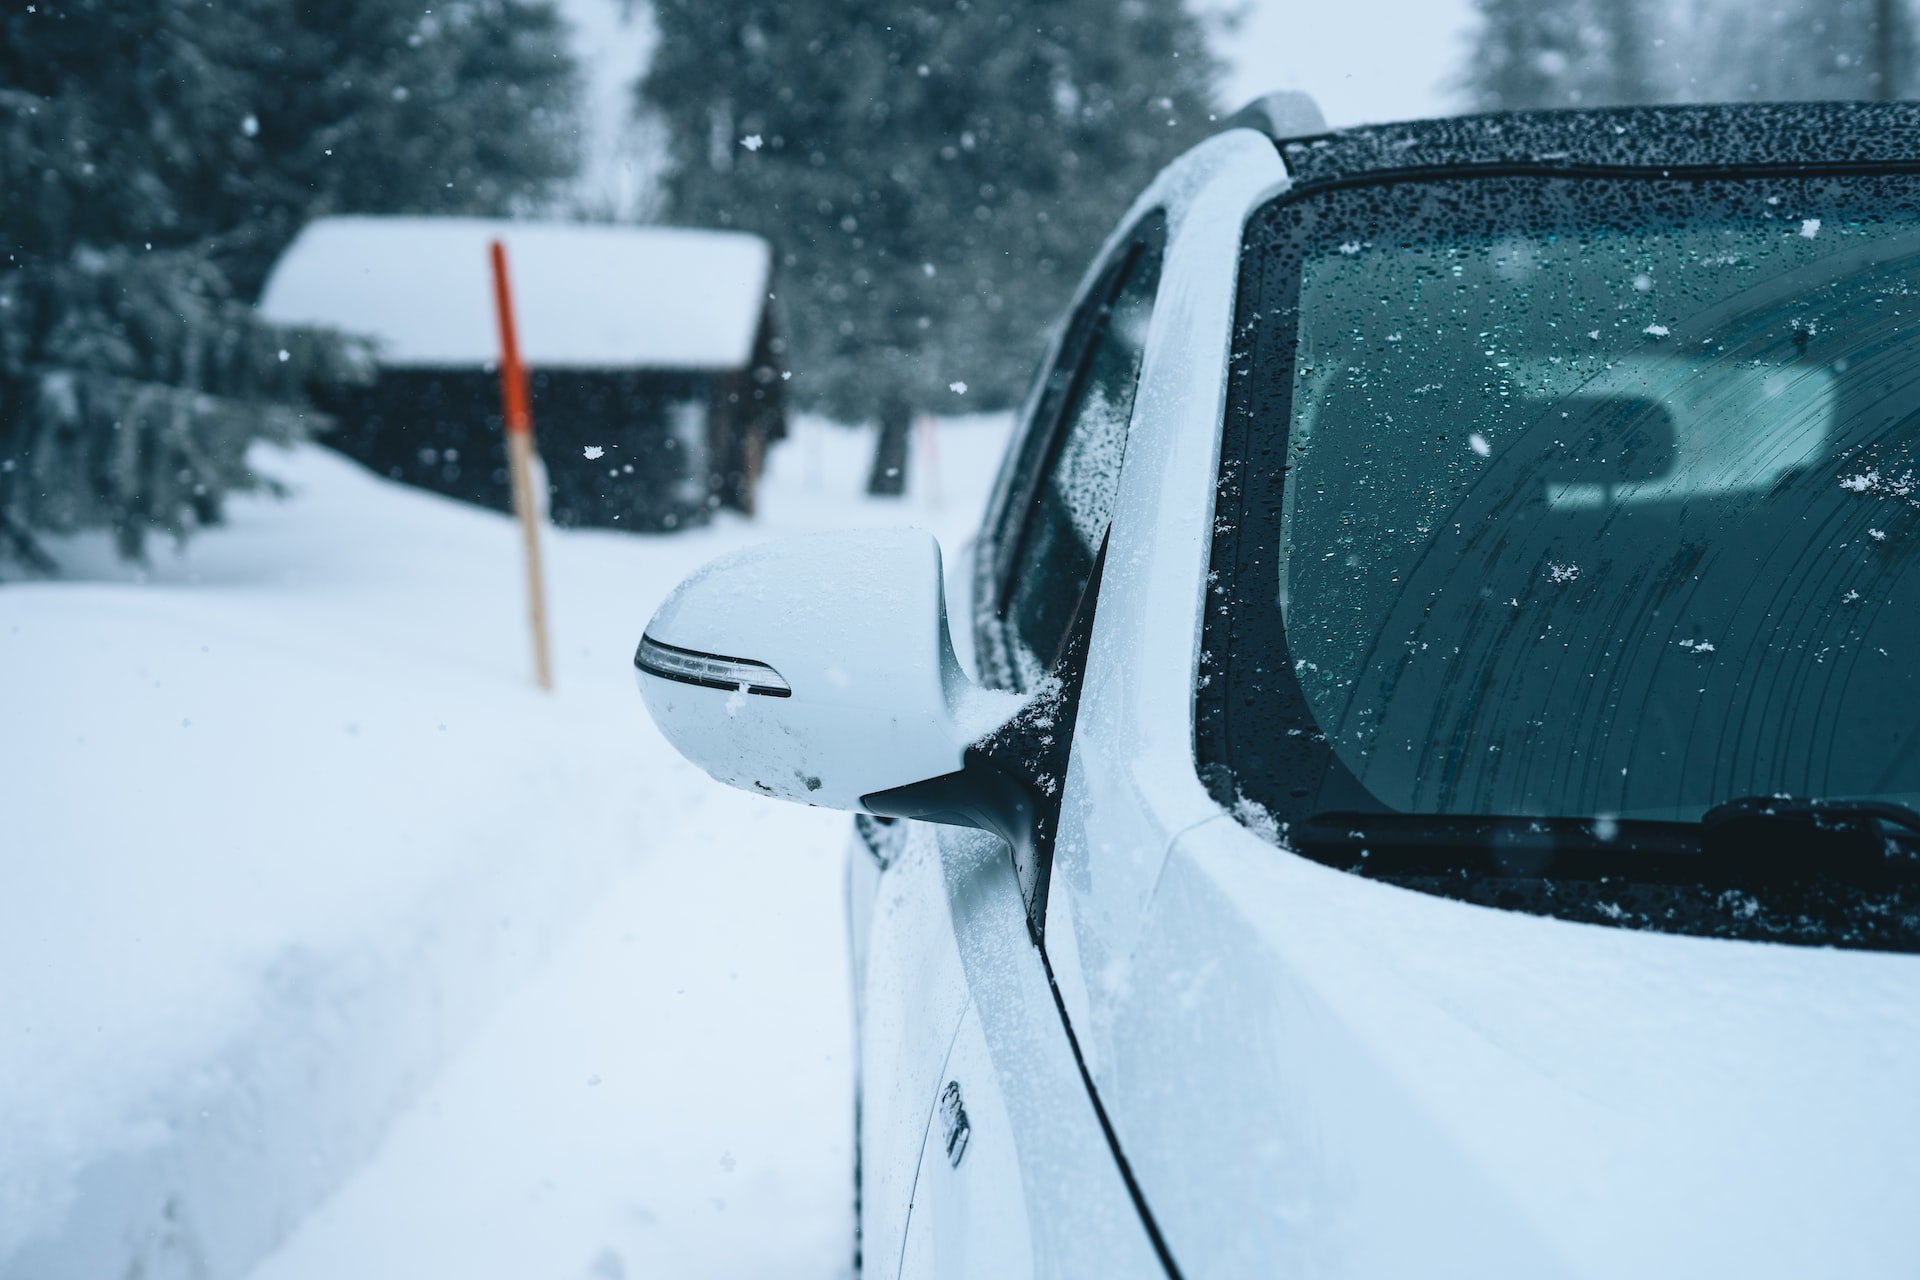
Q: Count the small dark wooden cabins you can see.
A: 1